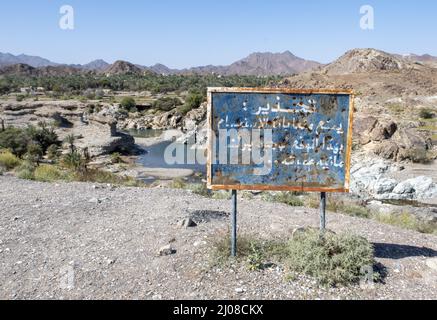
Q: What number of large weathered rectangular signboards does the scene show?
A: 1